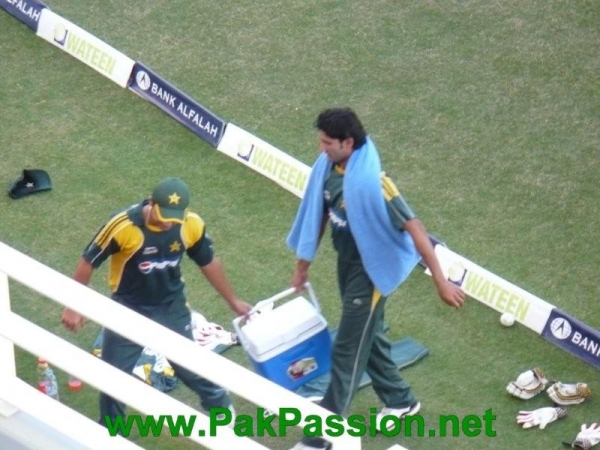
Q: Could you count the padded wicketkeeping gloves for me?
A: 2